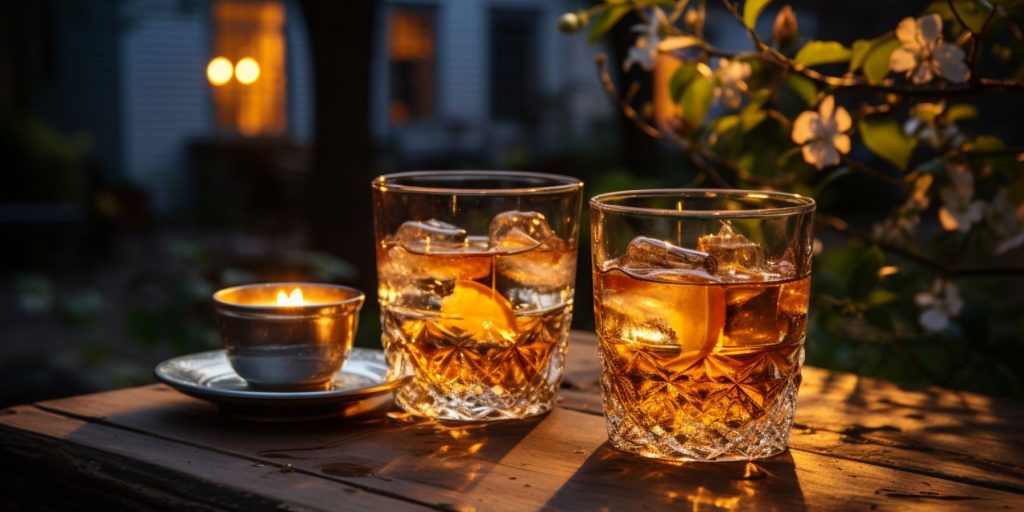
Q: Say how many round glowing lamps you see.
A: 2